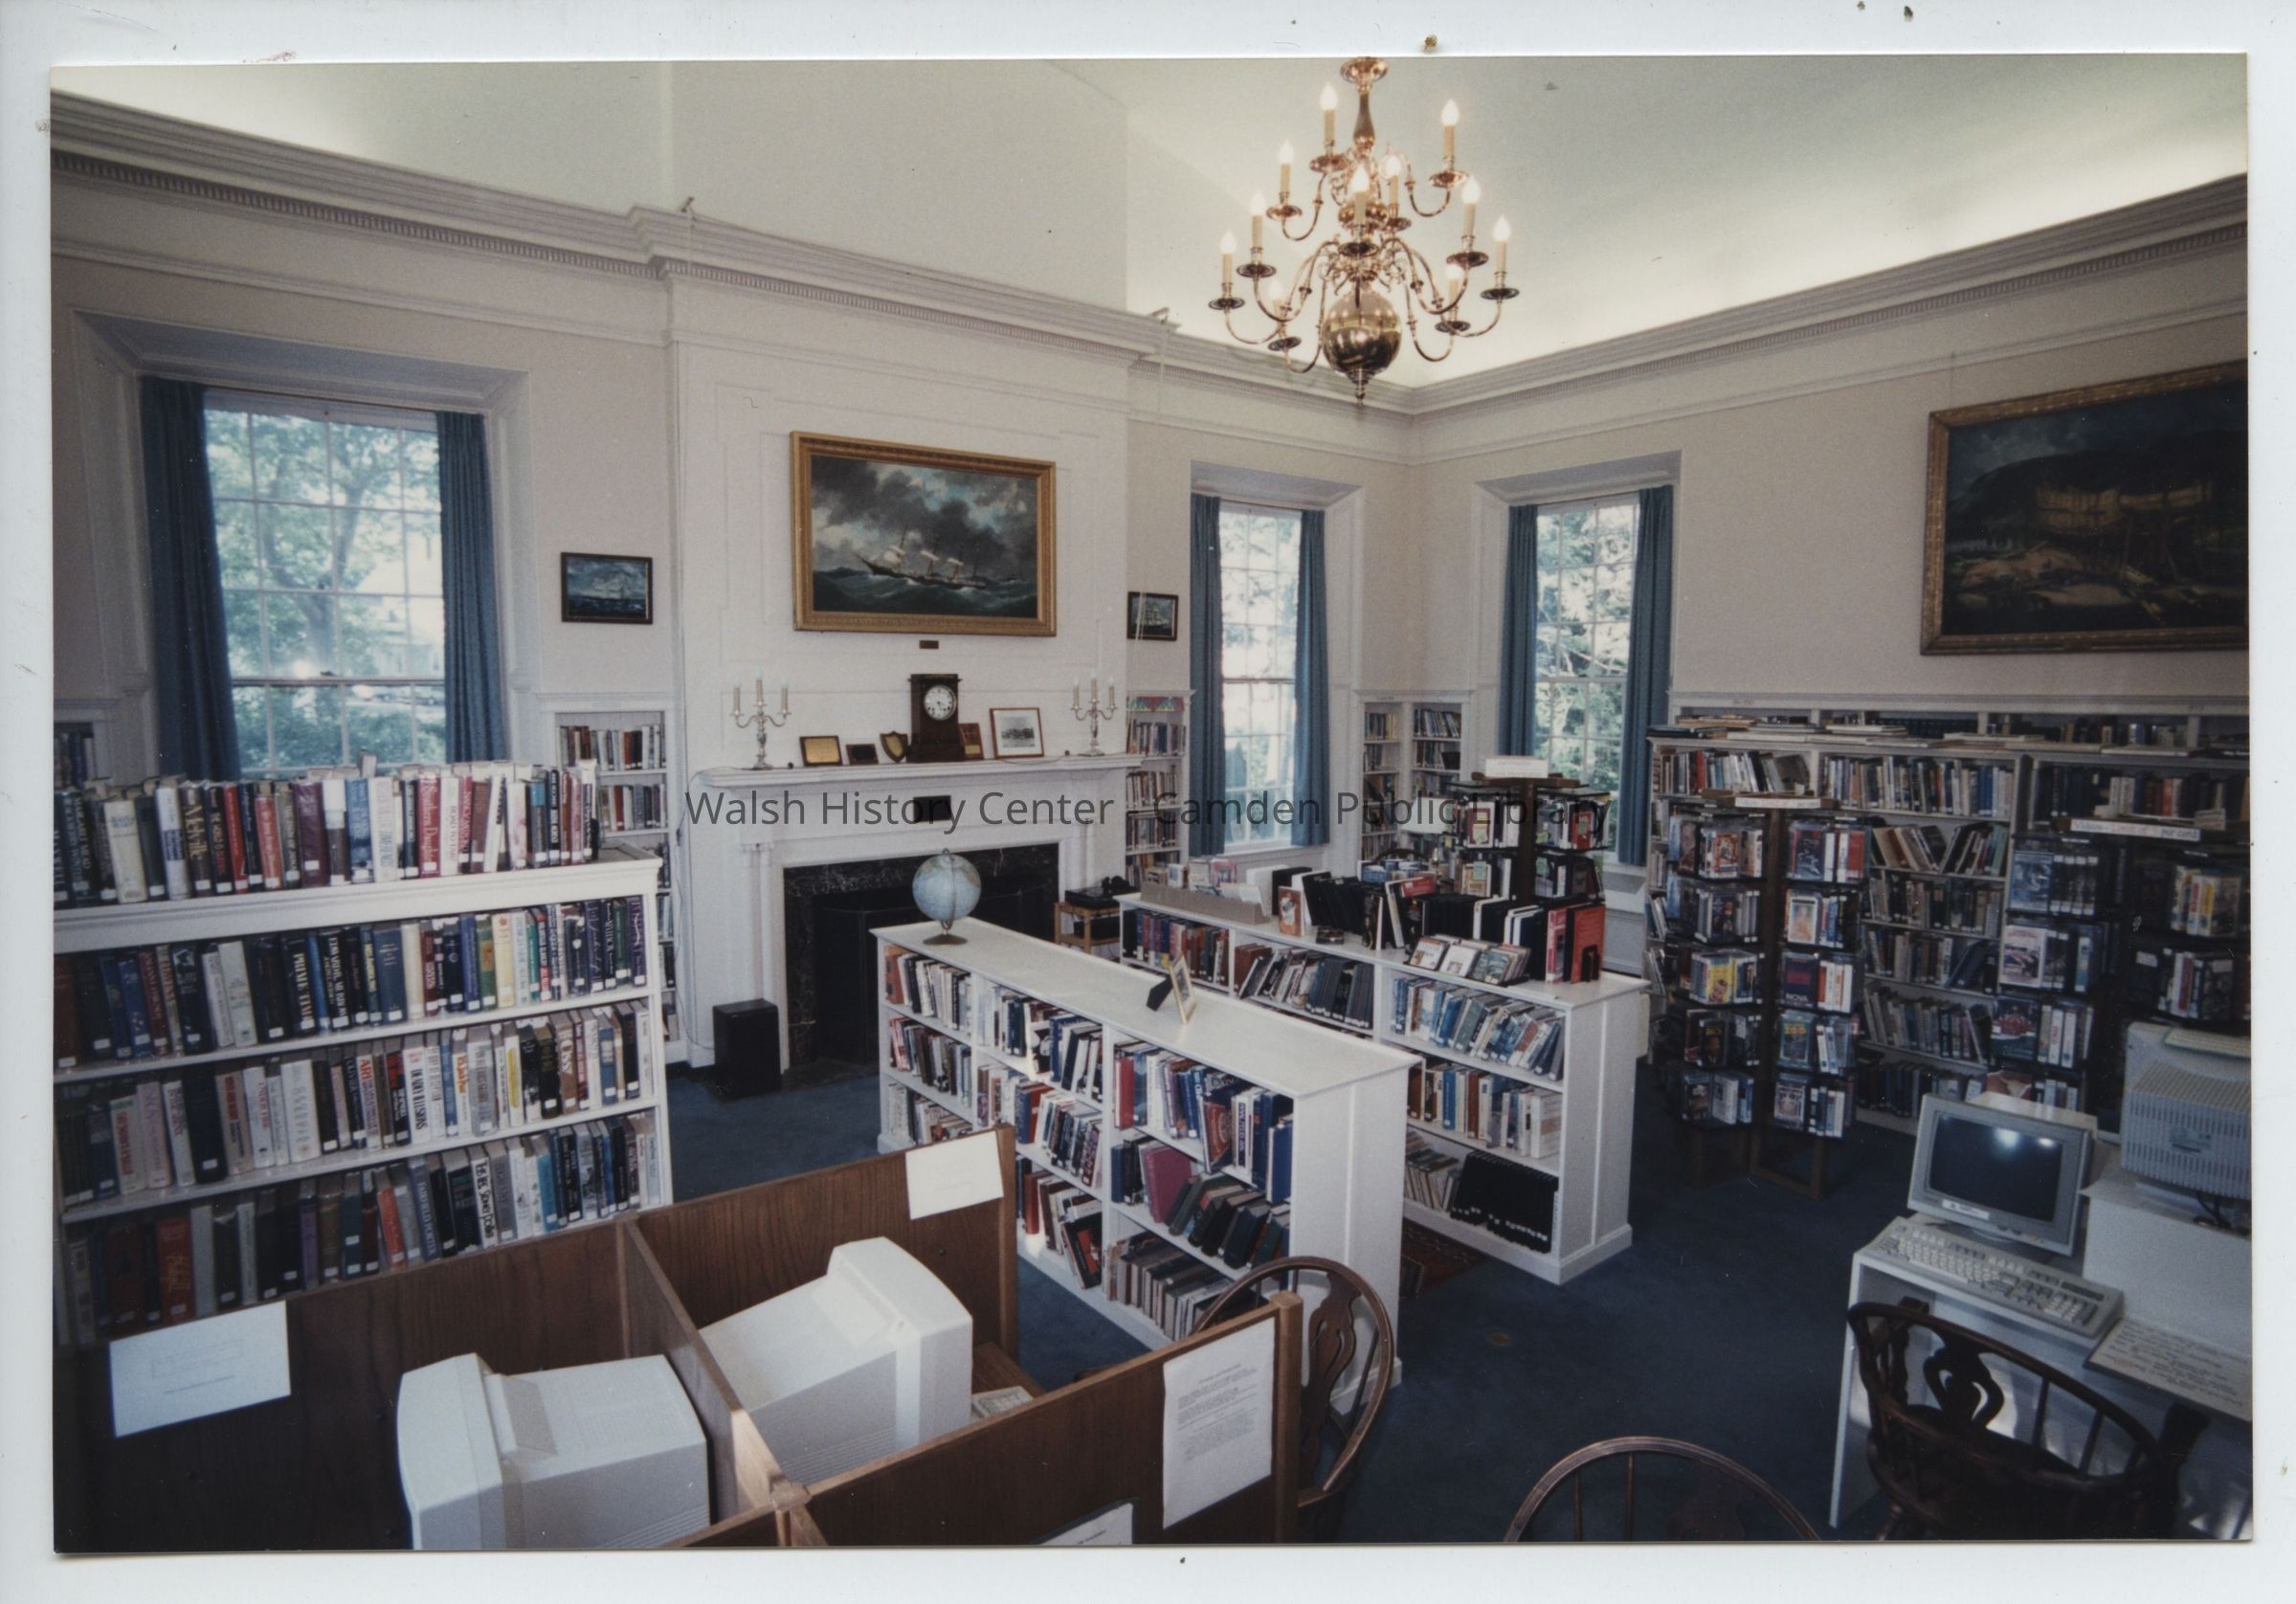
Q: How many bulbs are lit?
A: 11